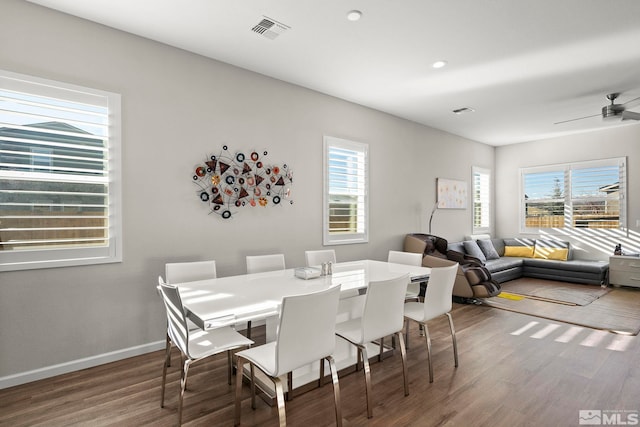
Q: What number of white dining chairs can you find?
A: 8